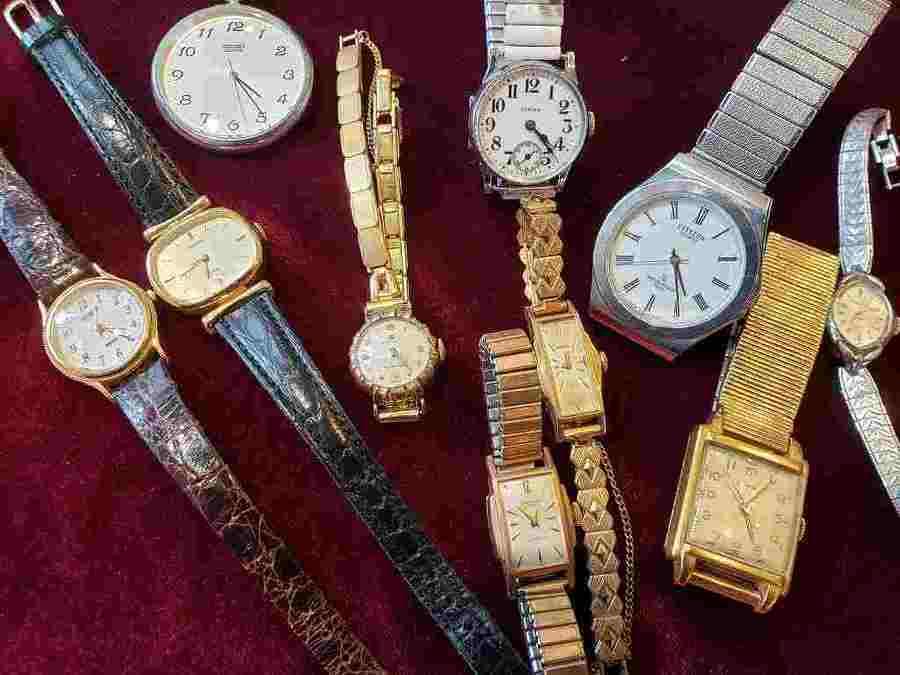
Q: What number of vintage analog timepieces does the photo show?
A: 10